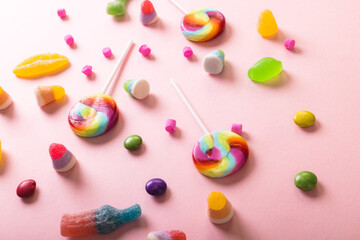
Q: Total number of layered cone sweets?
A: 8